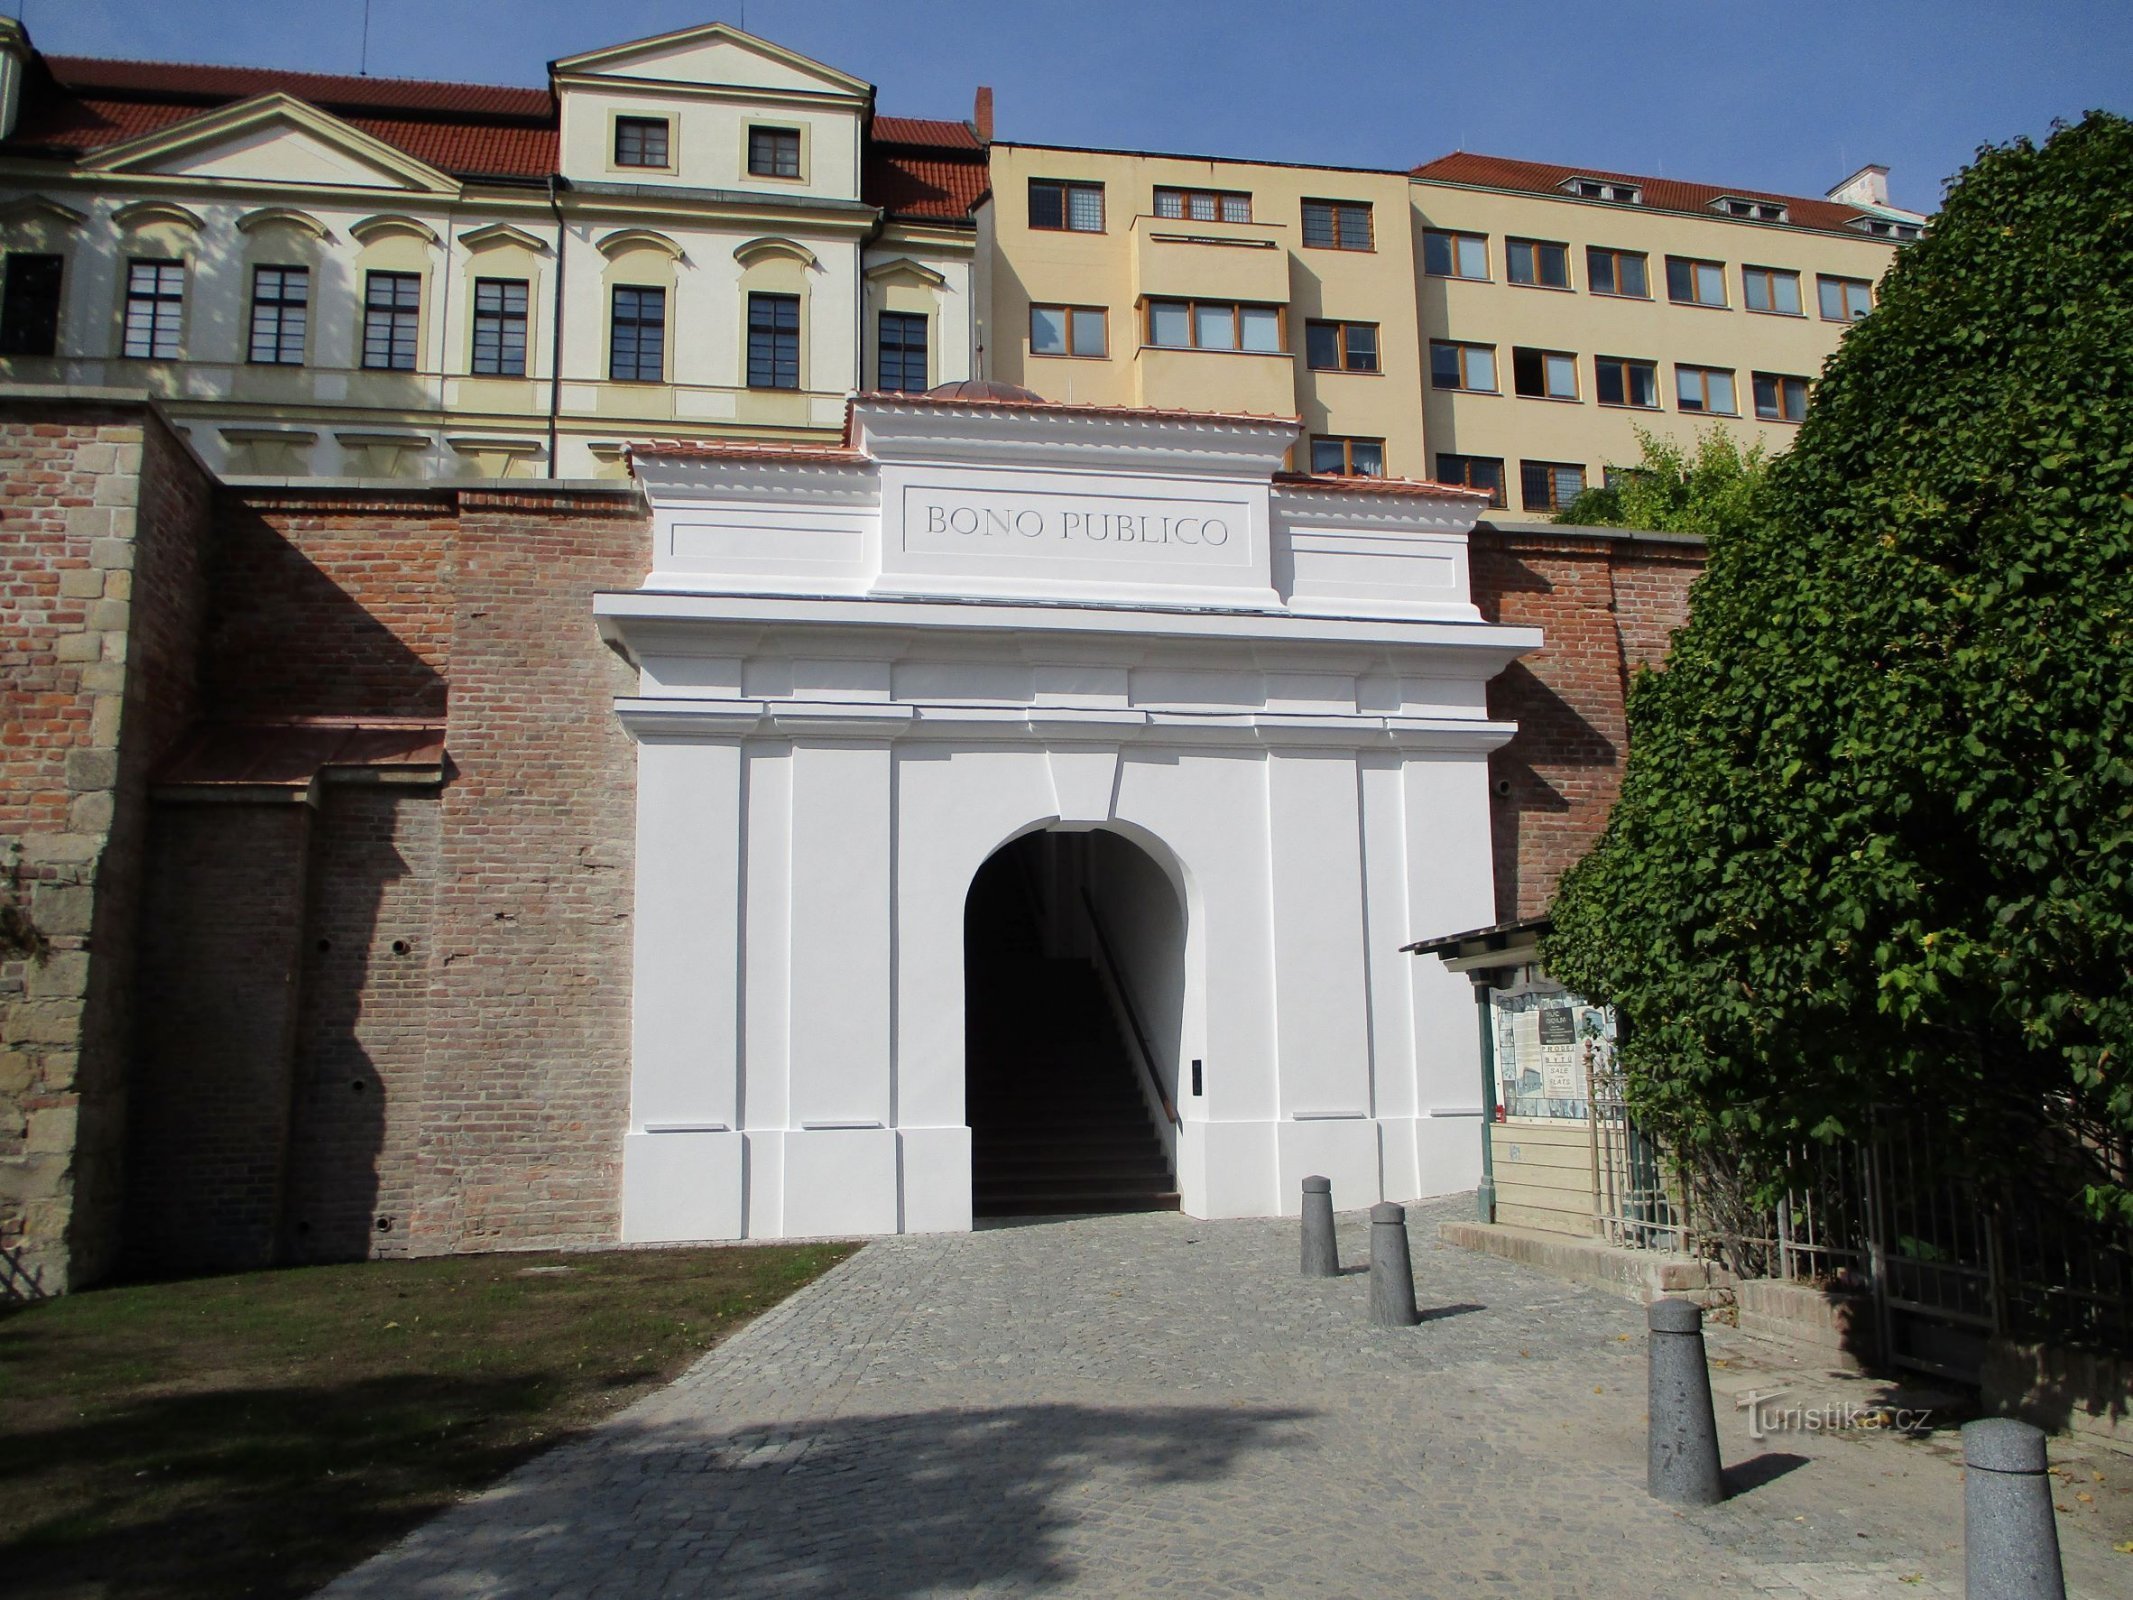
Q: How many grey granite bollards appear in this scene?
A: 4